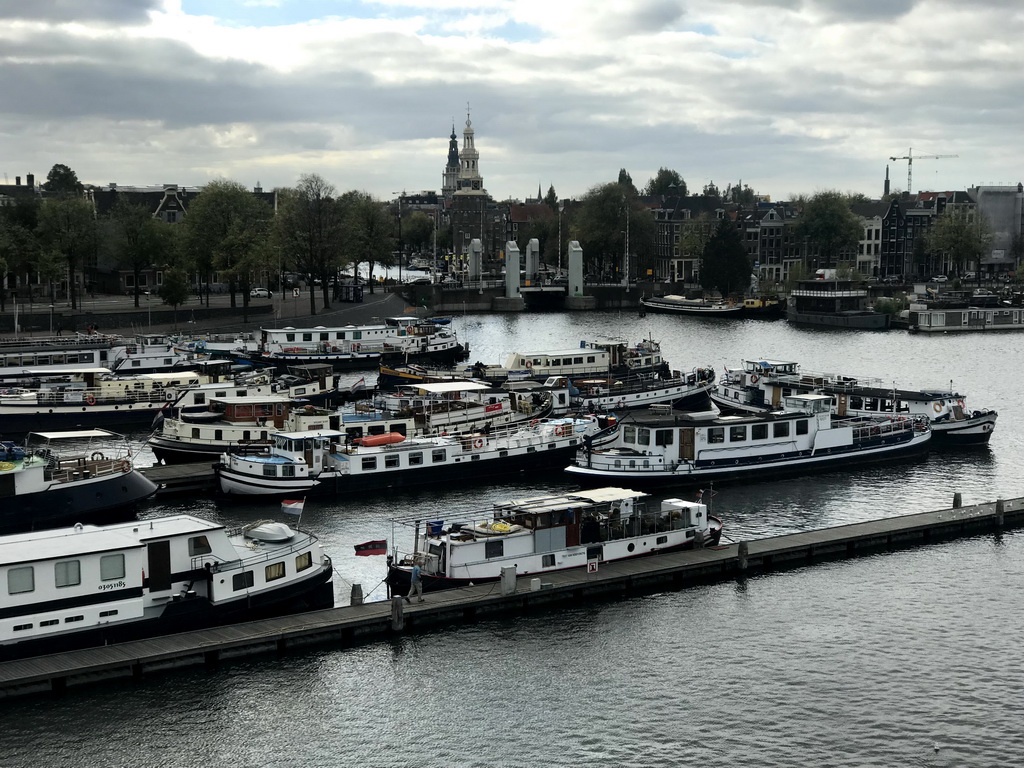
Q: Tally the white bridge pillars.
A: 4